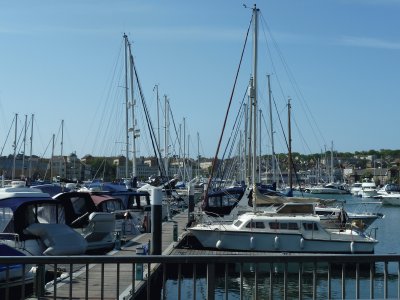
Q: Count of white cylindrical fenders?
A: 5